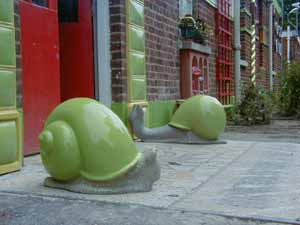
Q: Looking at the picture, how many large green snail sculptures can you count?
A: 2